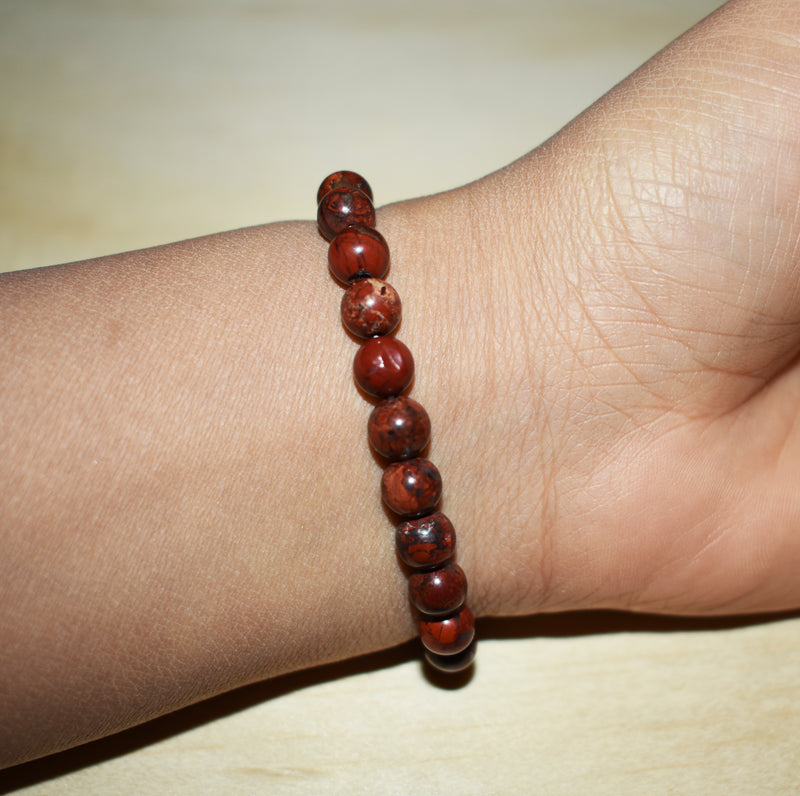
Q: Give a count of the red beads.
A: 11